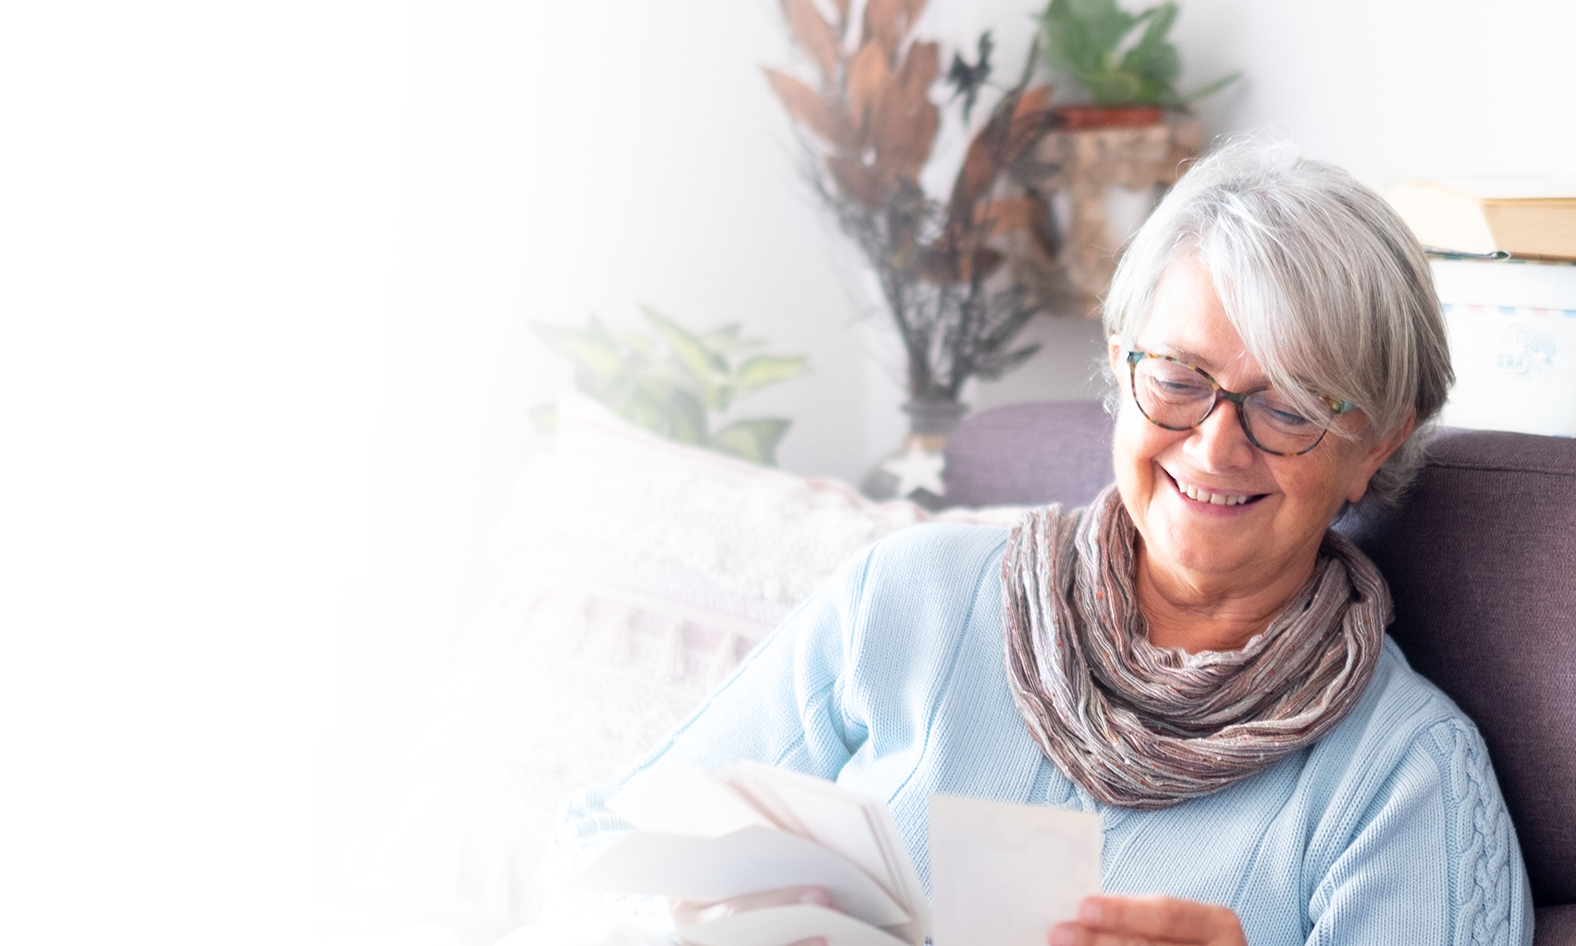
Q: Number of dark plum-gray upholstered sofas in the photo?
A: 1